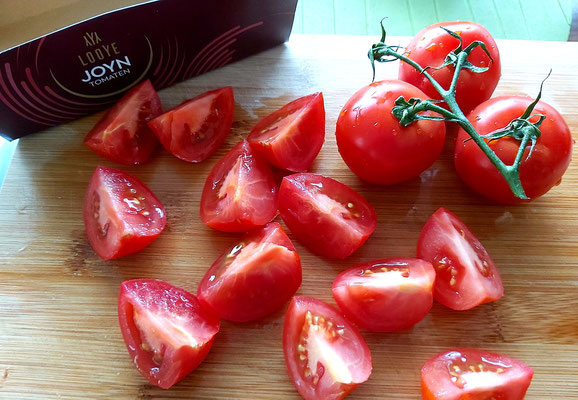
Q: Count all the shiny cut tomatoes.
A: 12